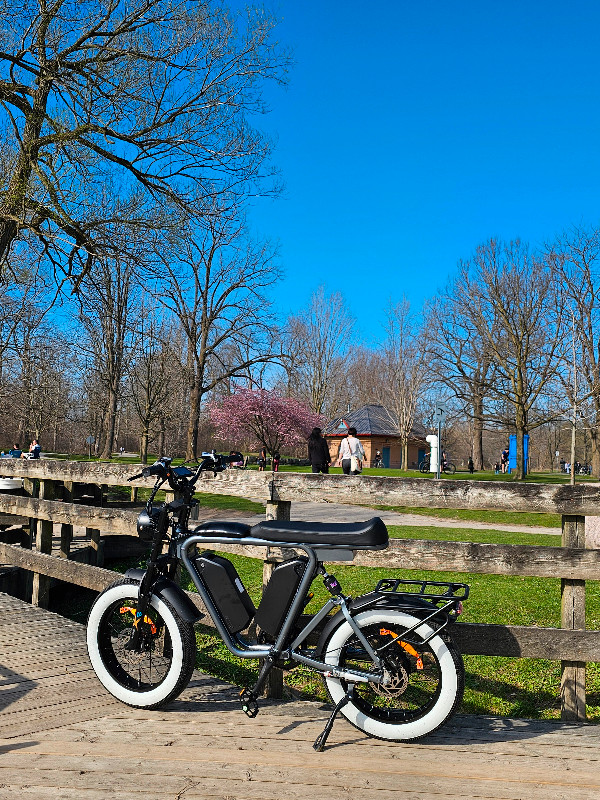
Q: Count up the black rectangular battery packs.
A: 2